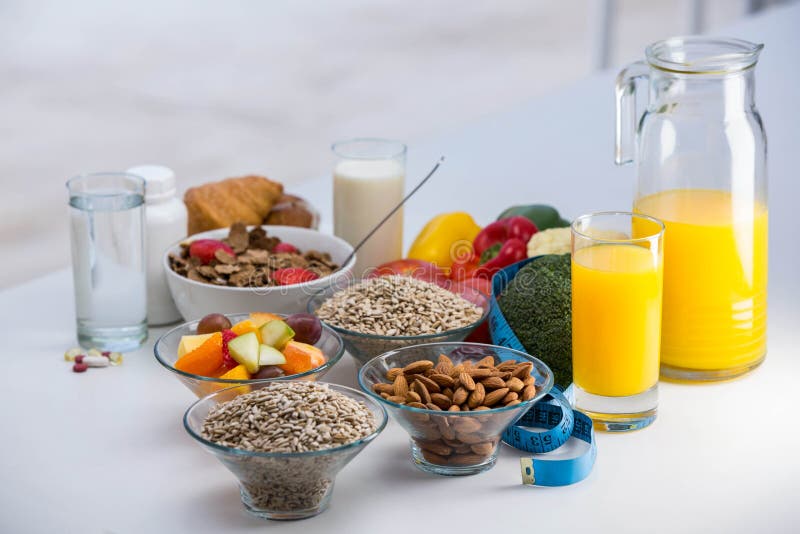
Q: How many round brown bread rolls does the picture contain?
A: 1